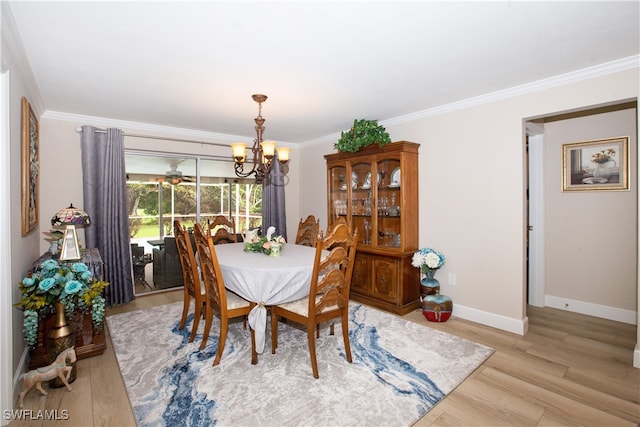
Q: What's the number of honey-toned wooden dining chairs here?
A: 6